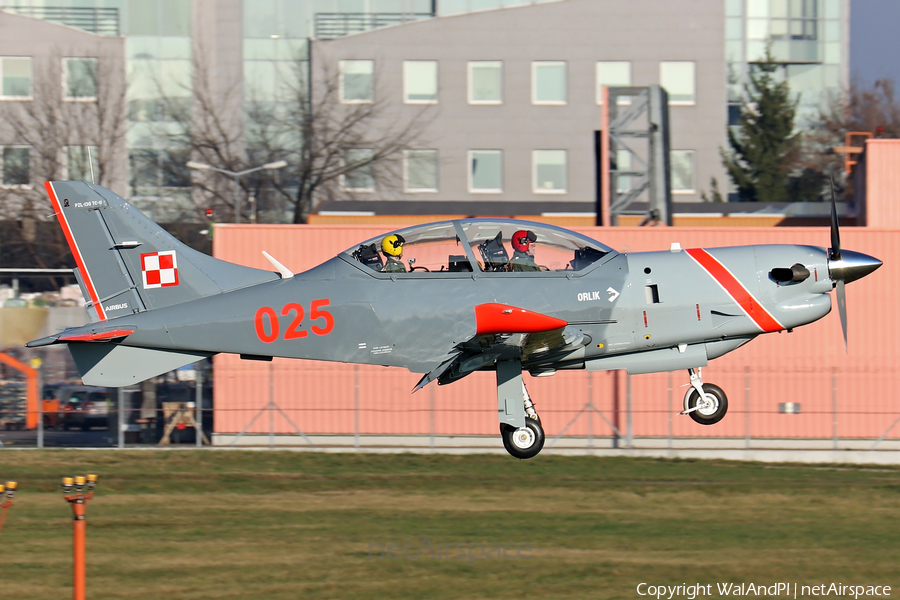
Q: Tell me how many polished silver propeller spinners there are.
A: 1